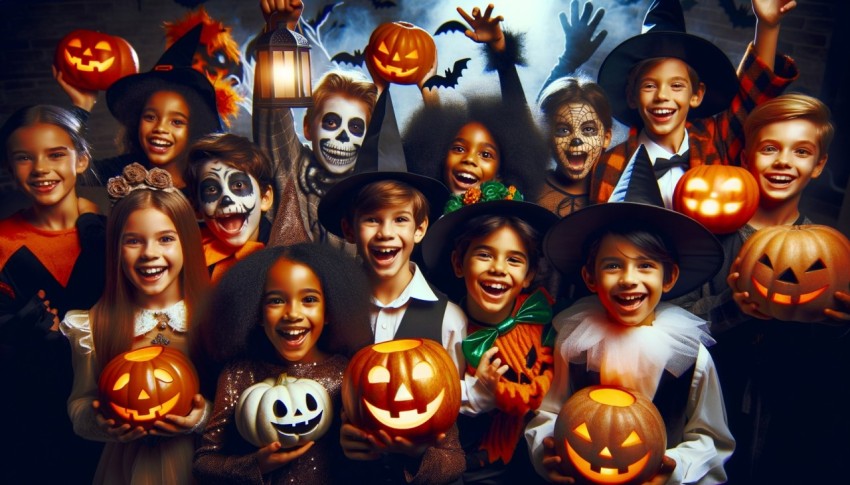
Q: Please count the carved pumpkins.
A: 8